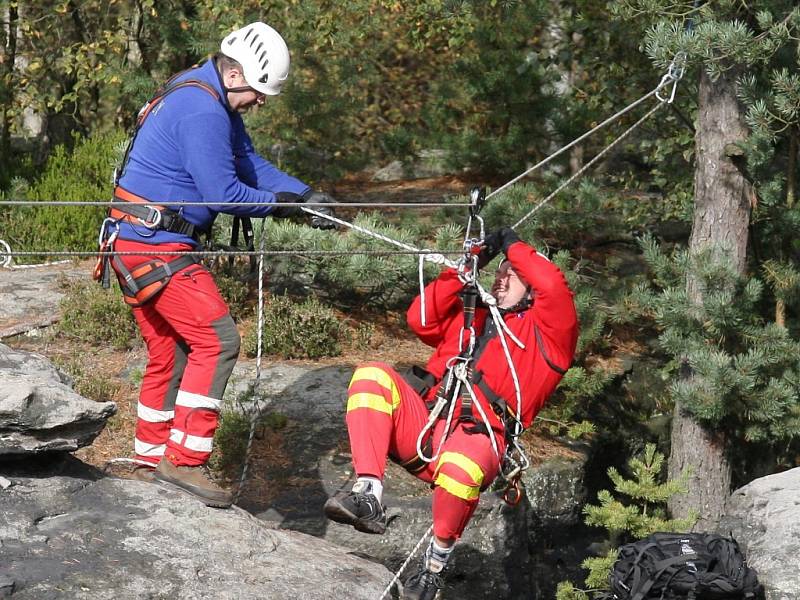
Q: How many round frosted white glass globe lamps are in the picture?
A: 0